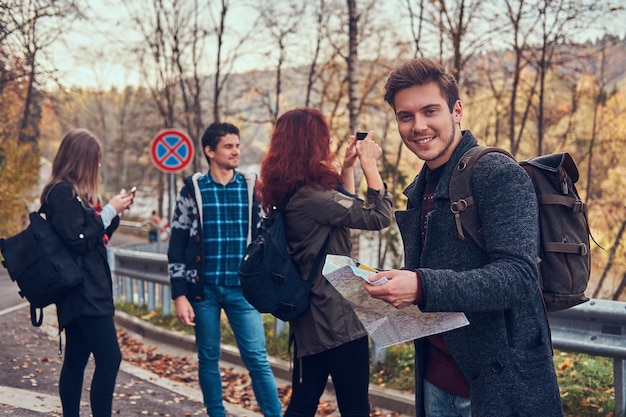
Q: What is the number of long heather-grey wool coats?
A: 1